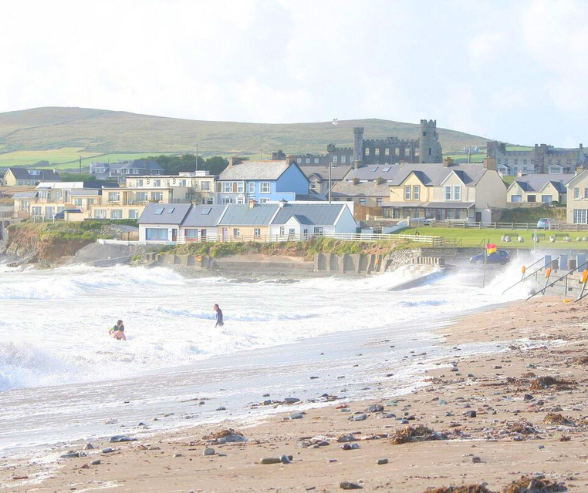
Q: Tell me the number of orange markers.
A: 3